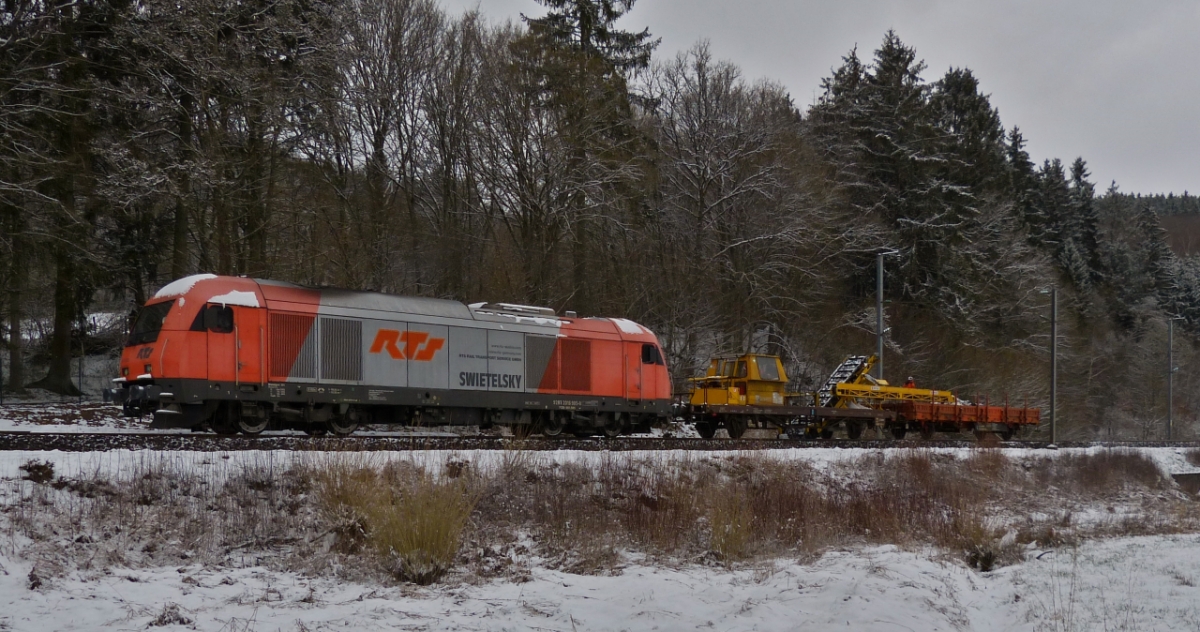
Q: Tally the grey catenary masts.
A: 3